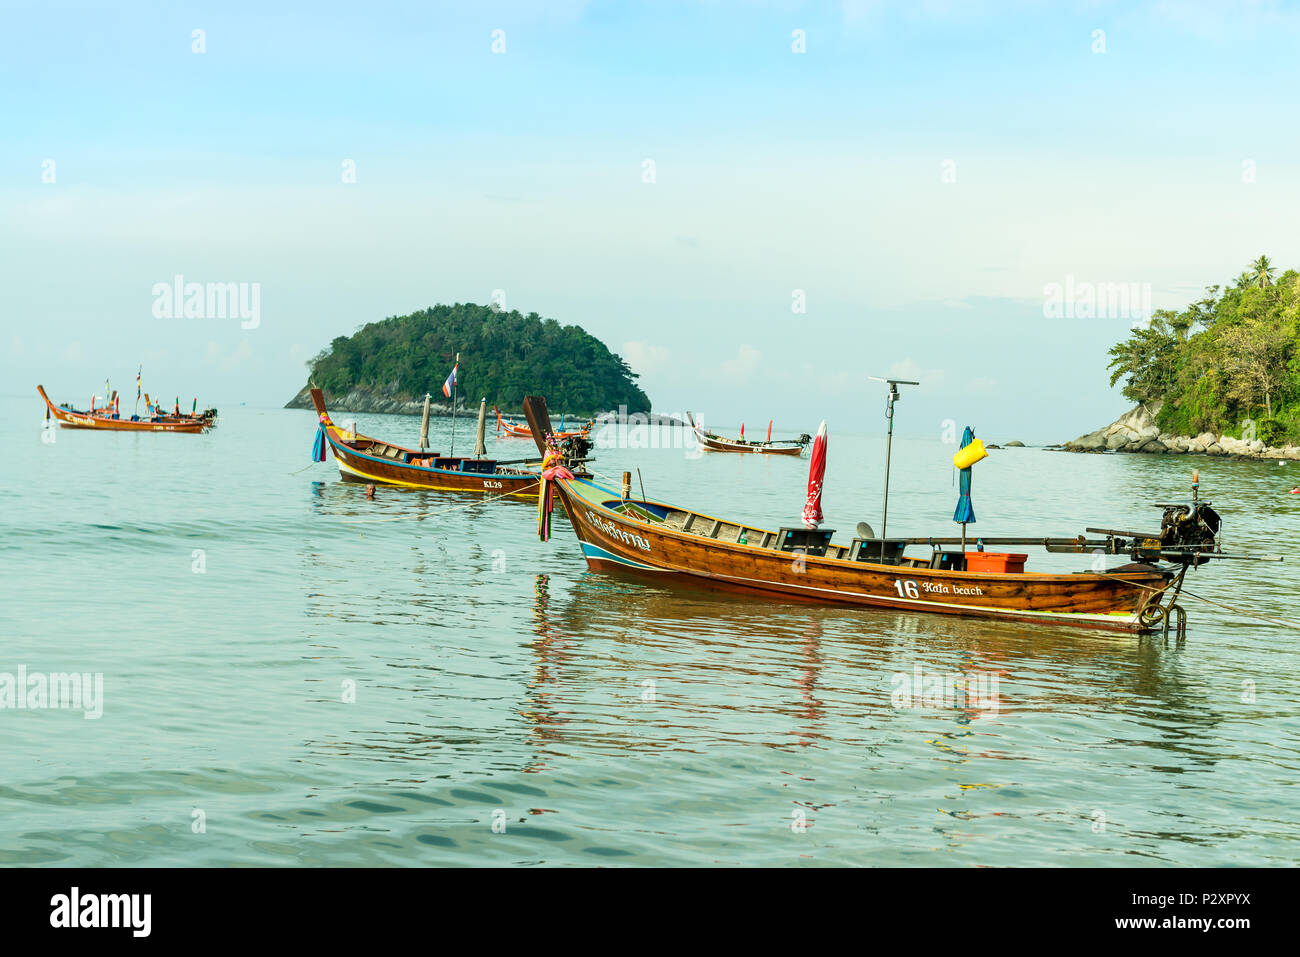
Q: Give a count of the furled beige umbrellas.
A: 2